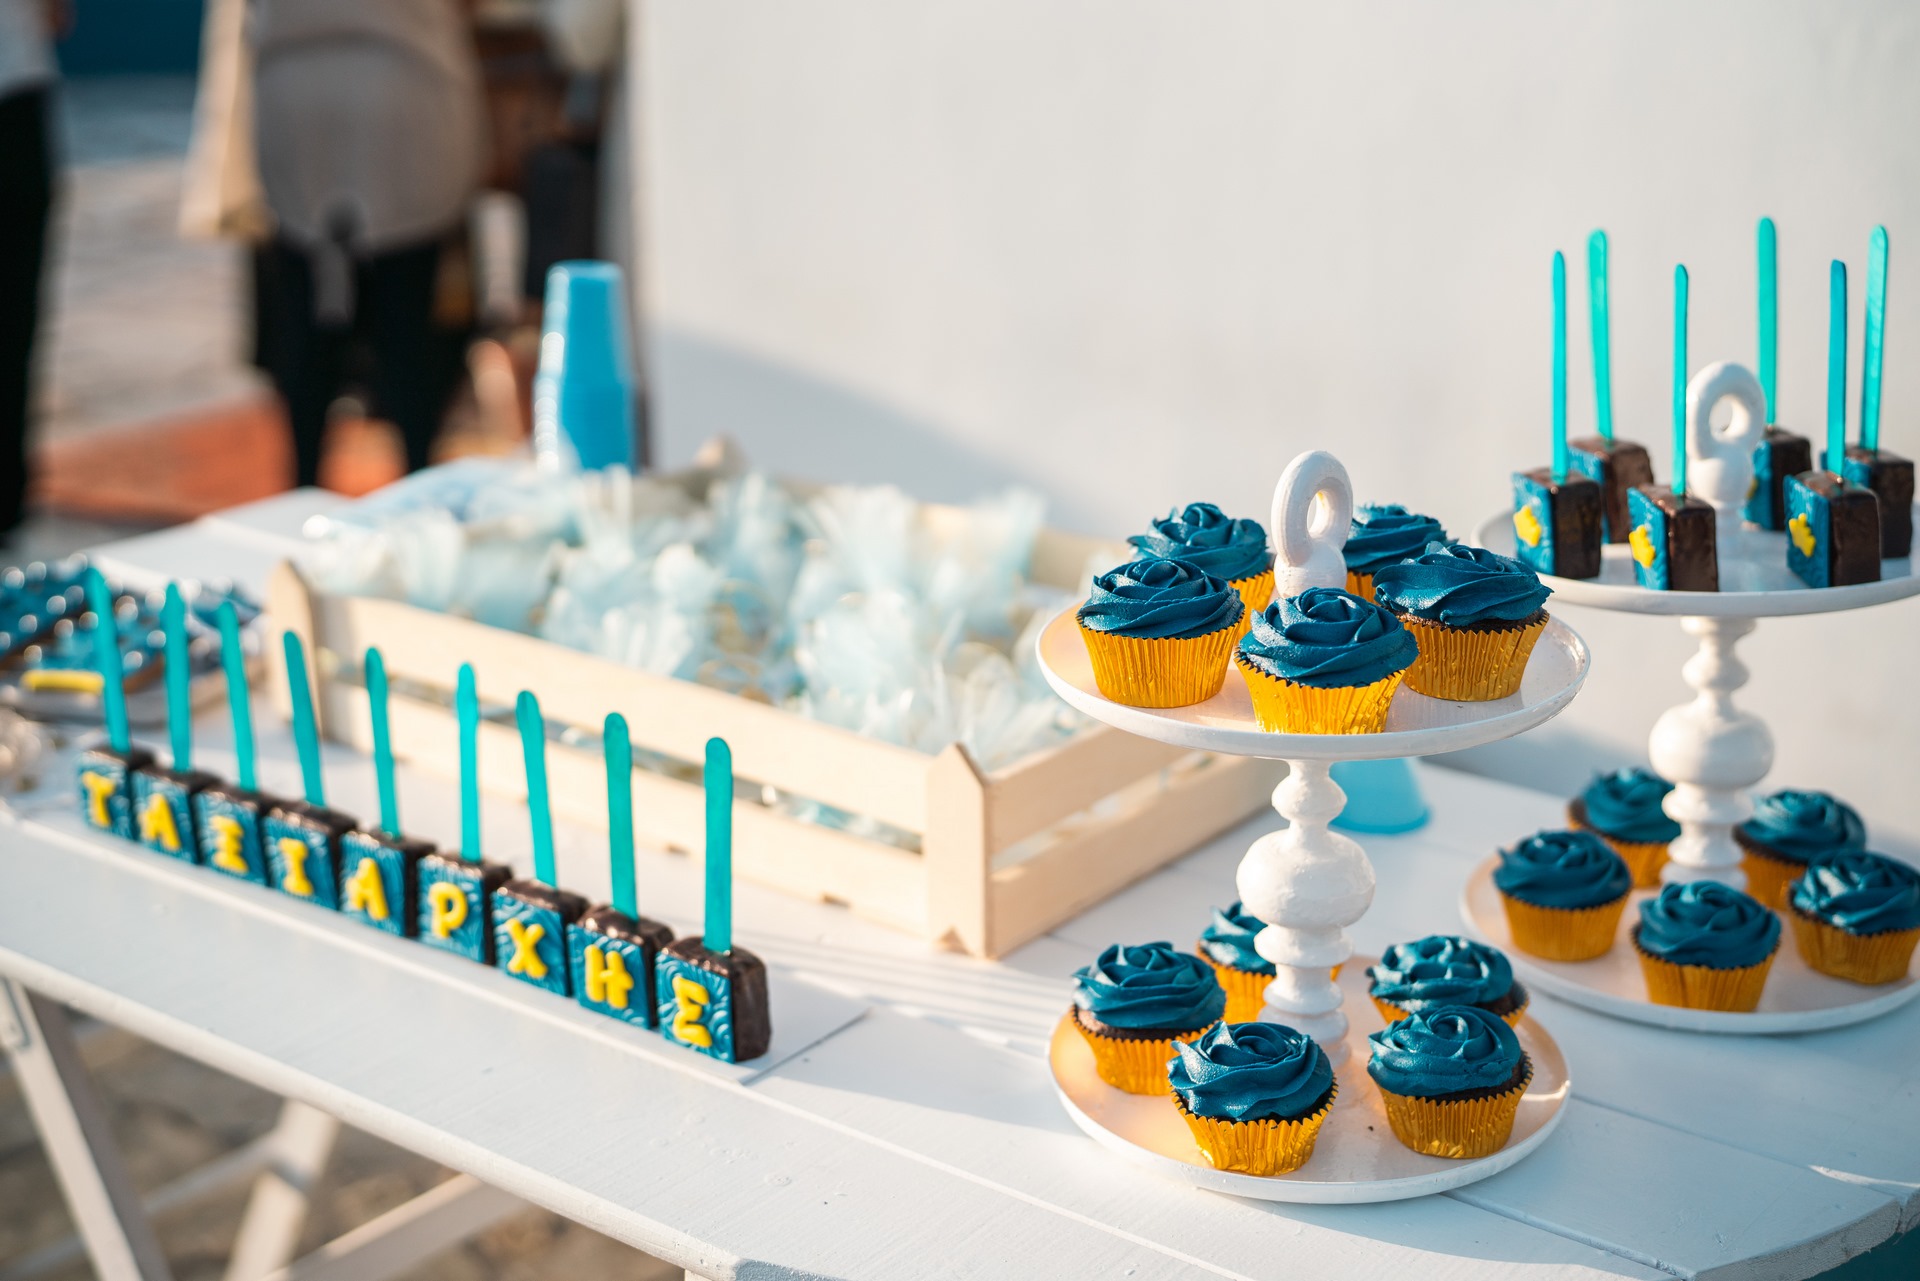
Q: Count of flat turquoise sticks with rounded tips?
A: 15